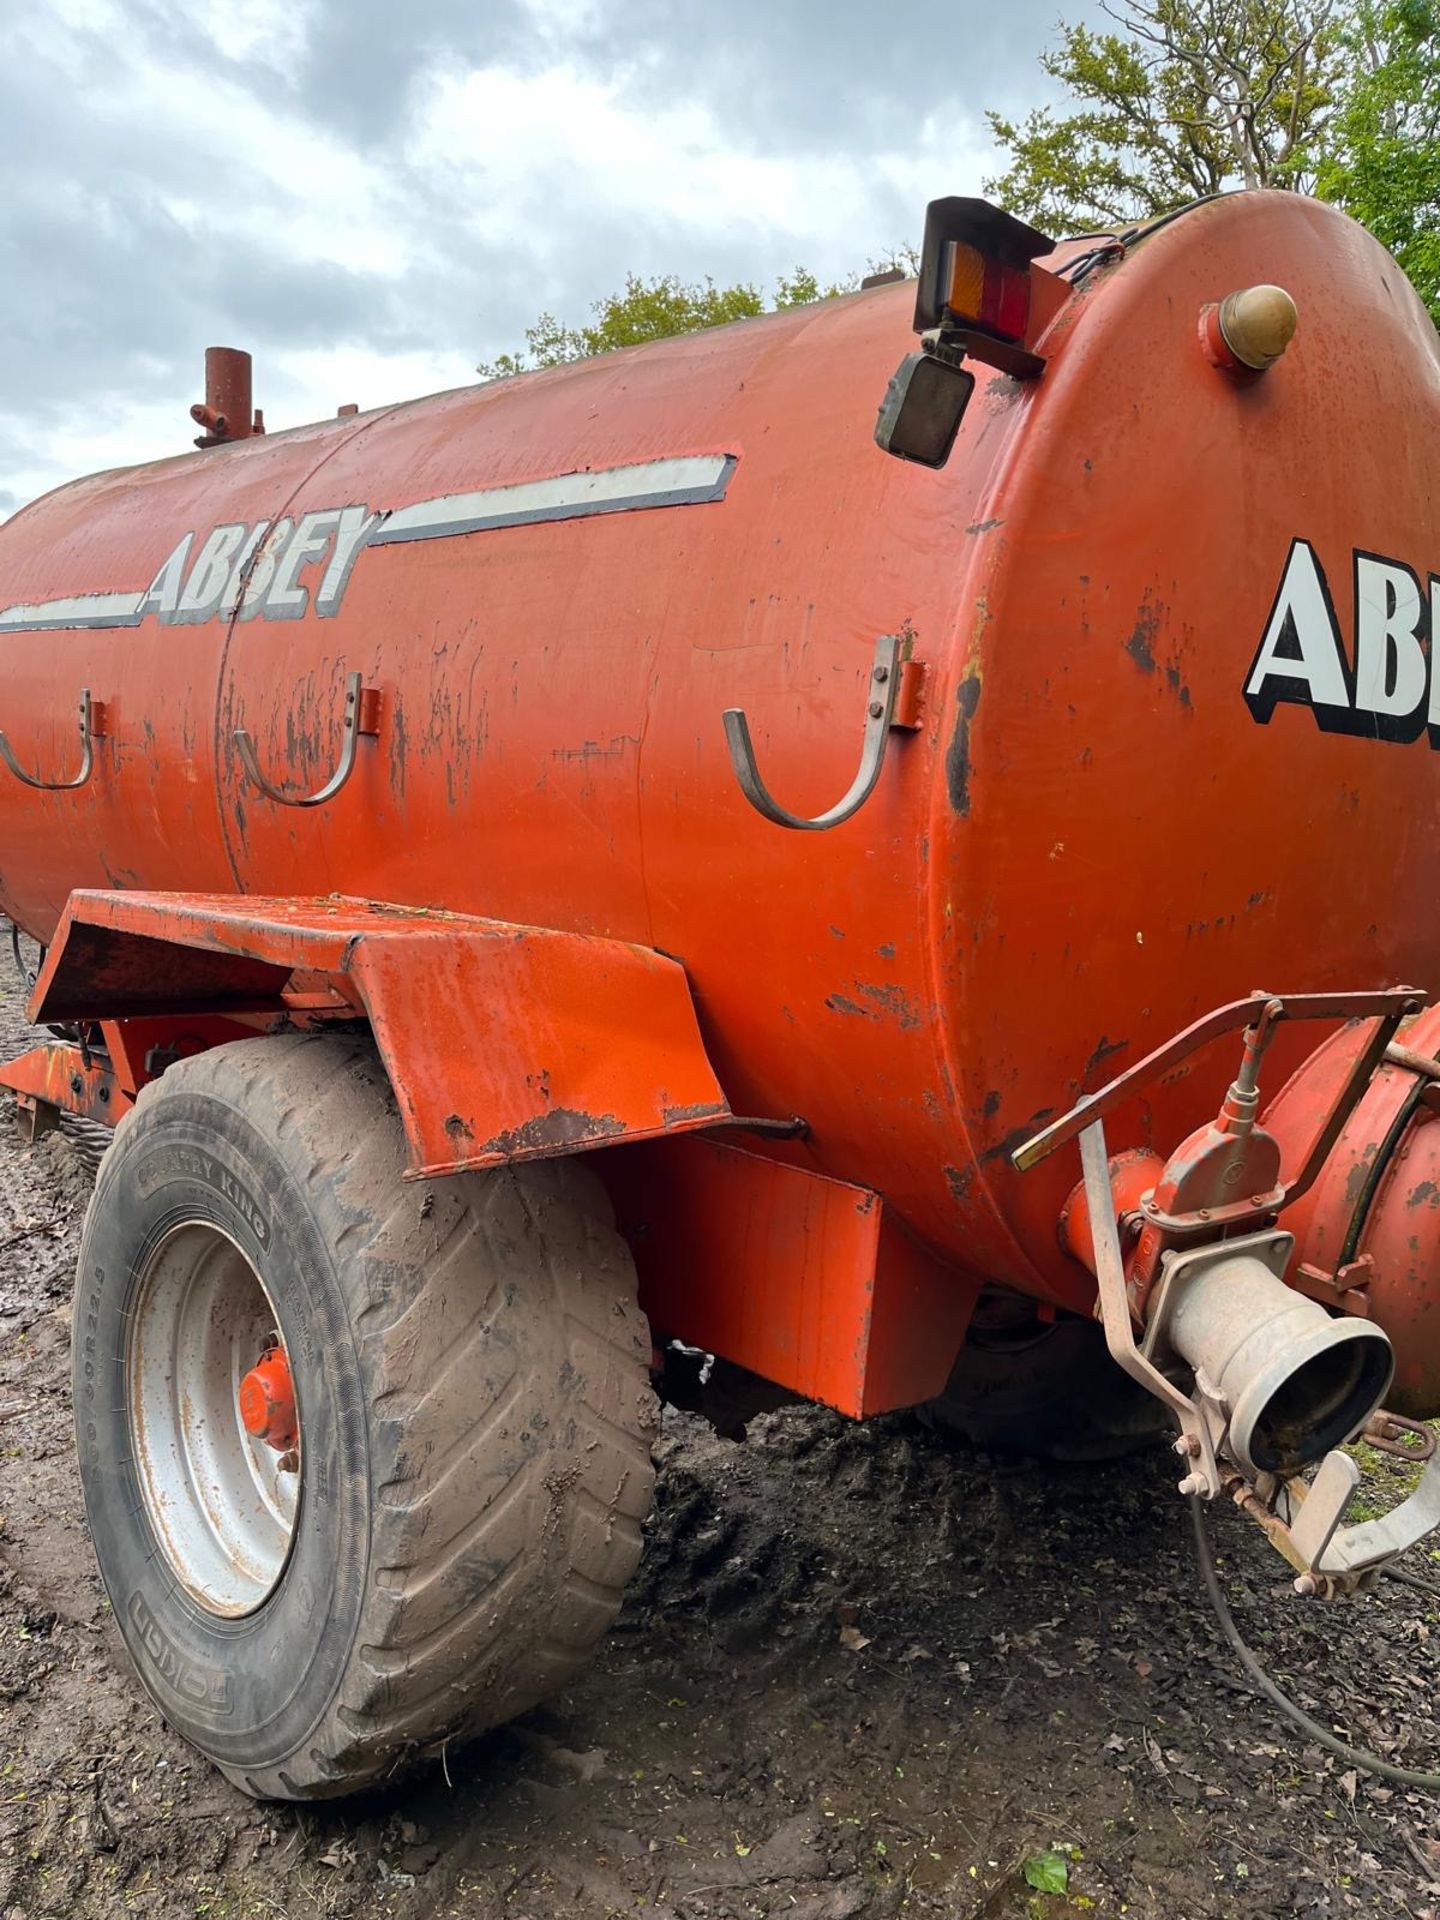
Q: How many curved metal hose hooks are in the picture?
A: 3